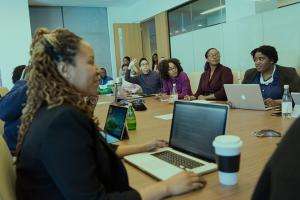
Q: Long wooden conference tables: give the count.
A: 1